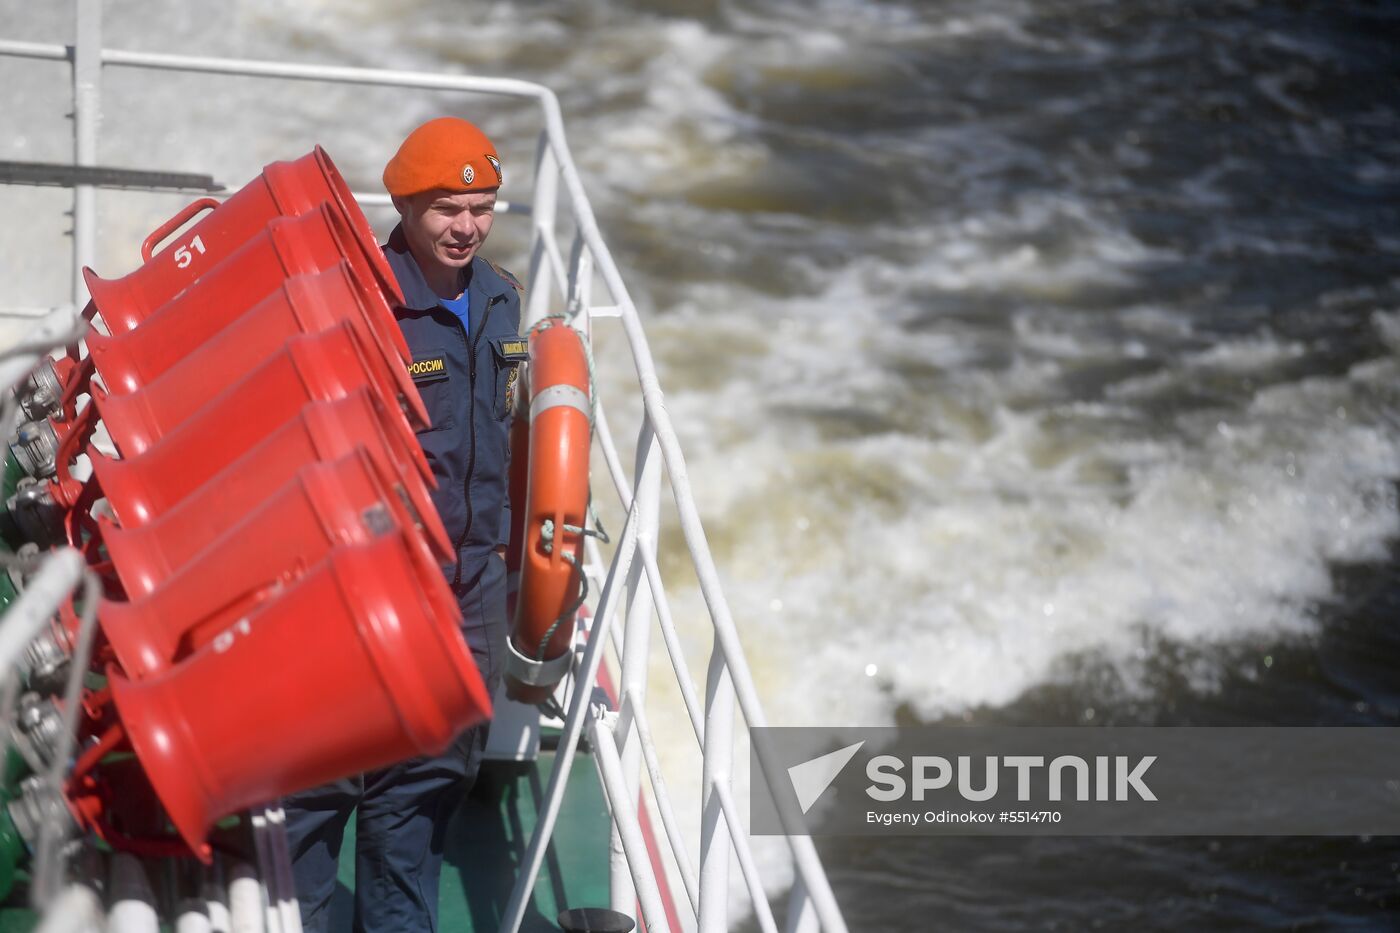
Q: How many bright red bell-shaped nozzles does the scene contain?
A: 7